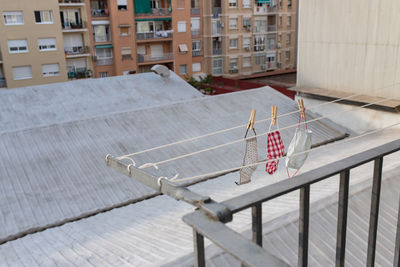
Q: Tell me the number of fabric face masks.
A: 3